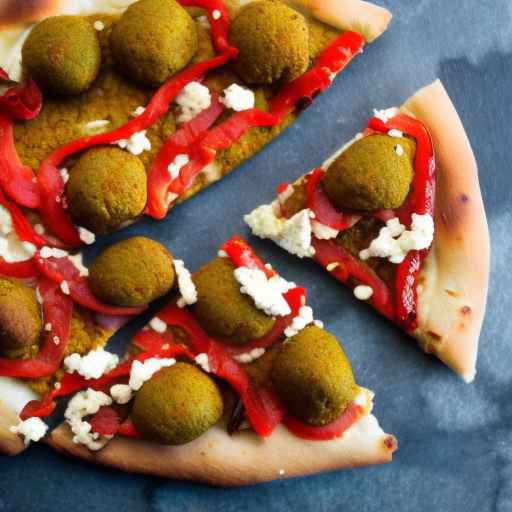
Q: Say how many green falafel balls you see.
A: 10